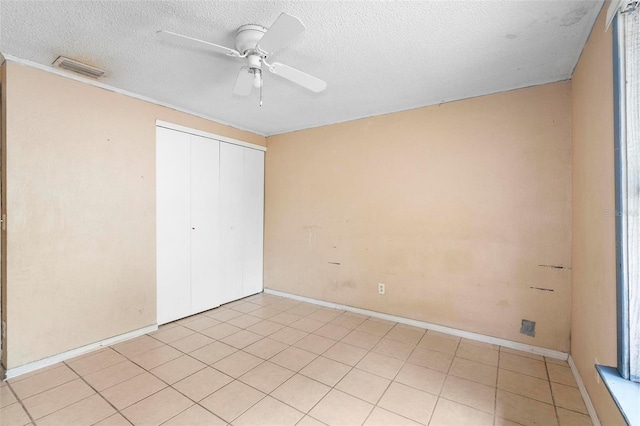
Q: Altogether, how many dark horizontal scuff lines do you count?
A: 3